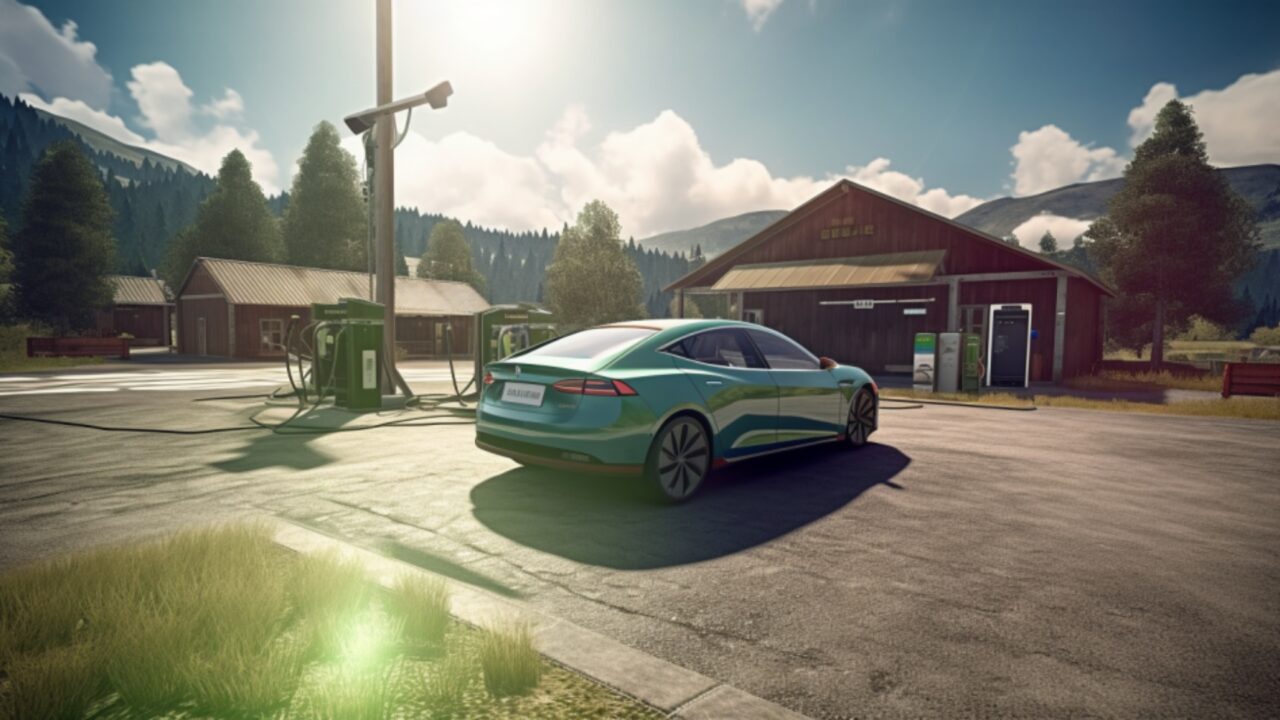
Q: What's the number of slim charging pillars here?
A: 3